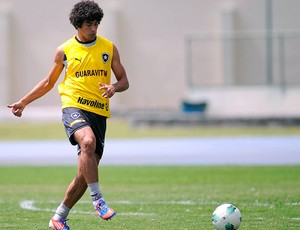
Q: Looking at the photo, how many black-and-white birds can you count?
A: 0